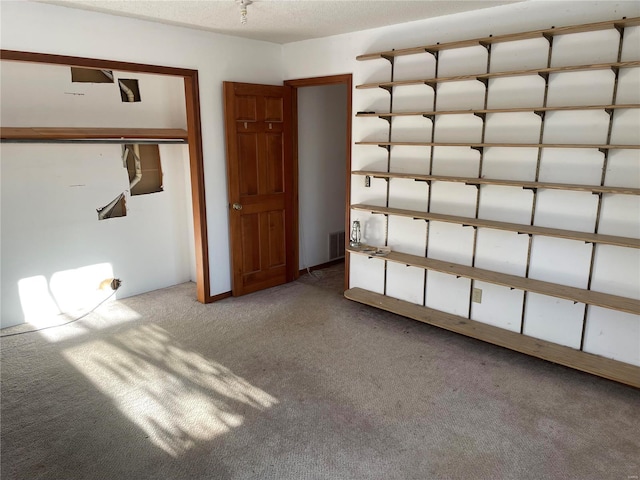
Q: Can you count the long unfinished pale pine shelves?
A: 8